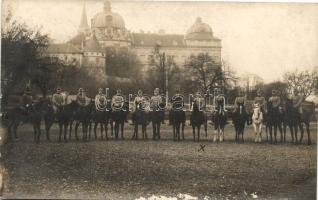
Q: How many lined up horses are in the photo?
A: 14